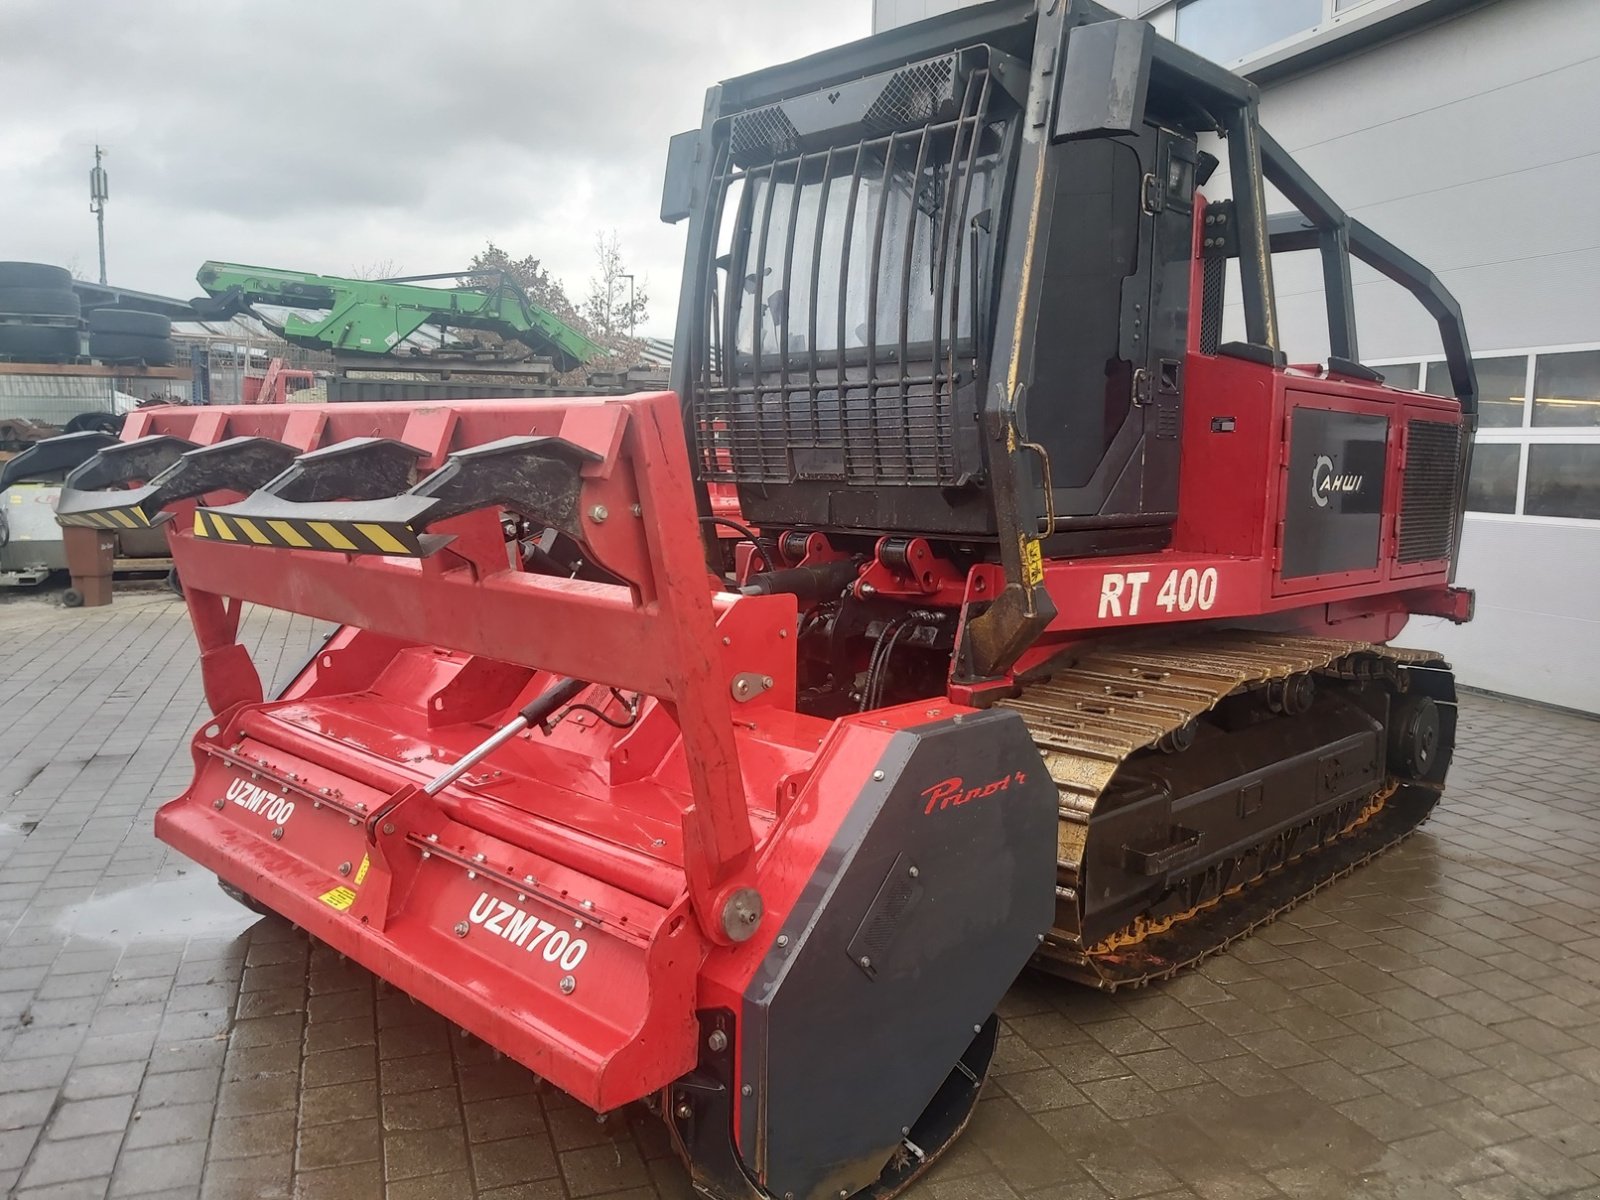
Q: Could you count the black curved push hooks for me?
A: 5